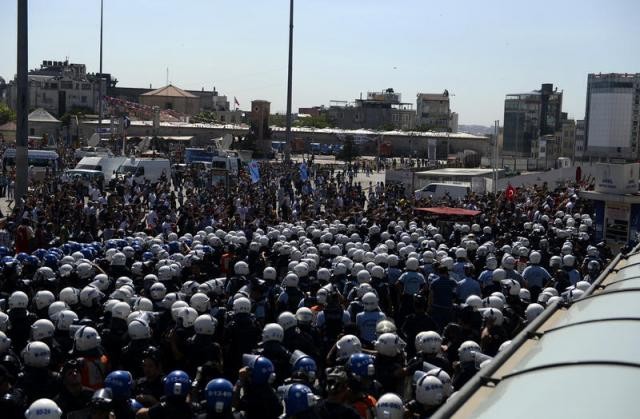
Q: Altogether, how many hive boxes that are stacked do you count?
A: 0